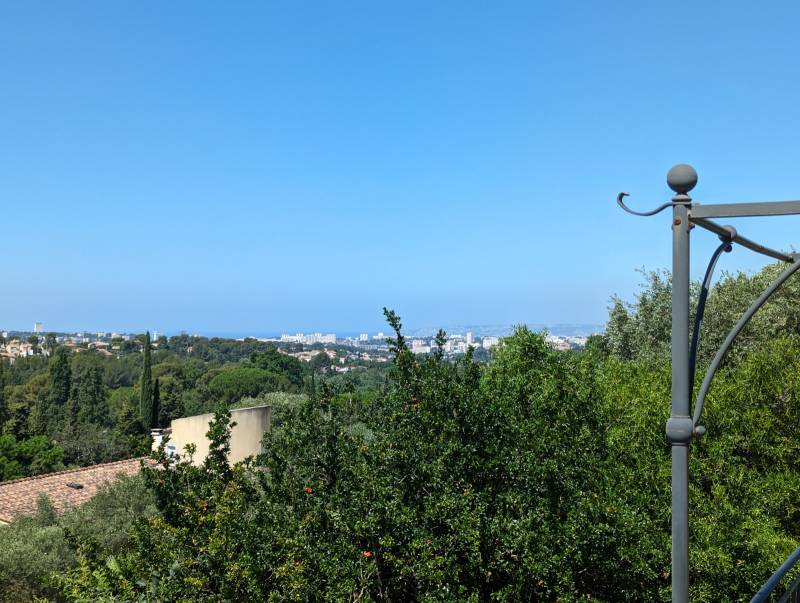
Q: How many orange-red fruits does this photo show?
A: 2